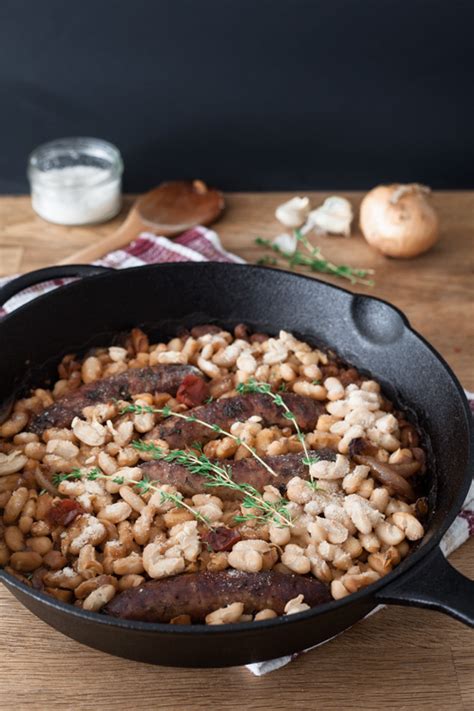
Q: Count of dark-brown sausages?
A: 4